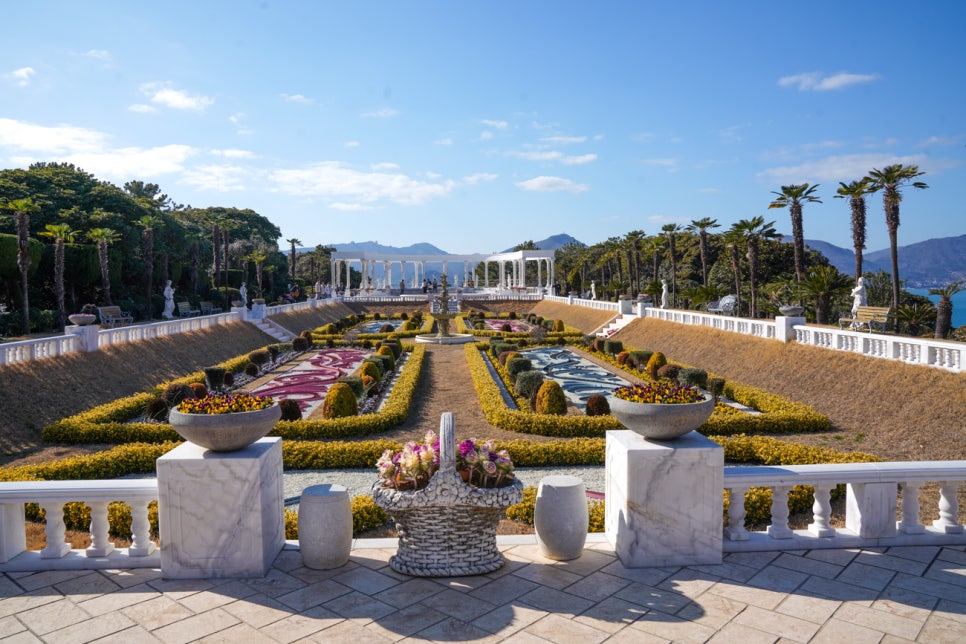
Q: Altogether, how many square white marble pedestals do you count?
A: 2